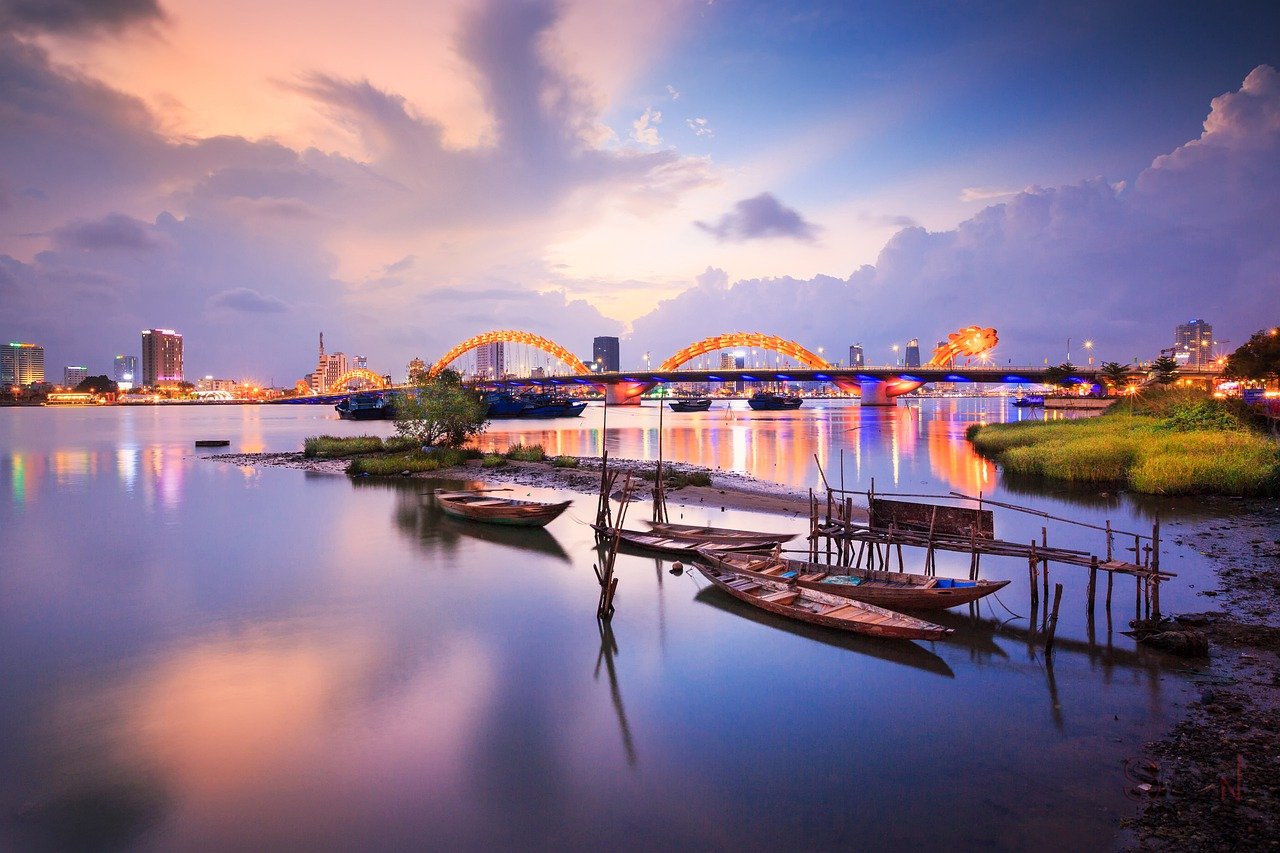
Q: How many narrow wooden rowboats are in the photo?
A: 5